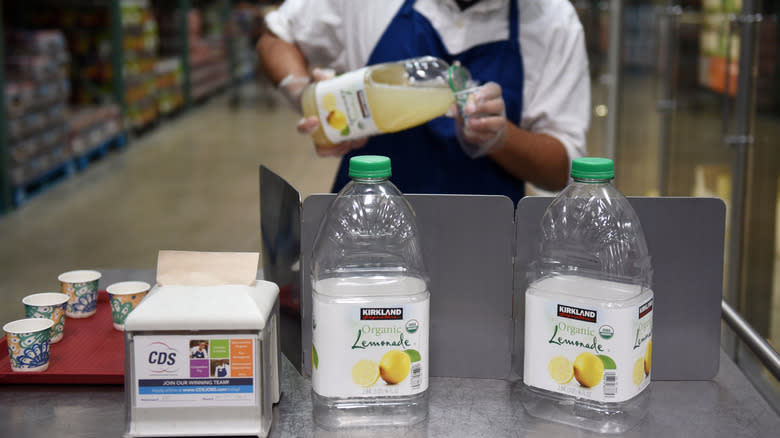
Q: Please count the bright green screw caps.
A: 2